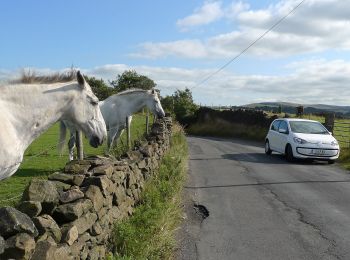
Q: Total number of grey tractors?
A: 0